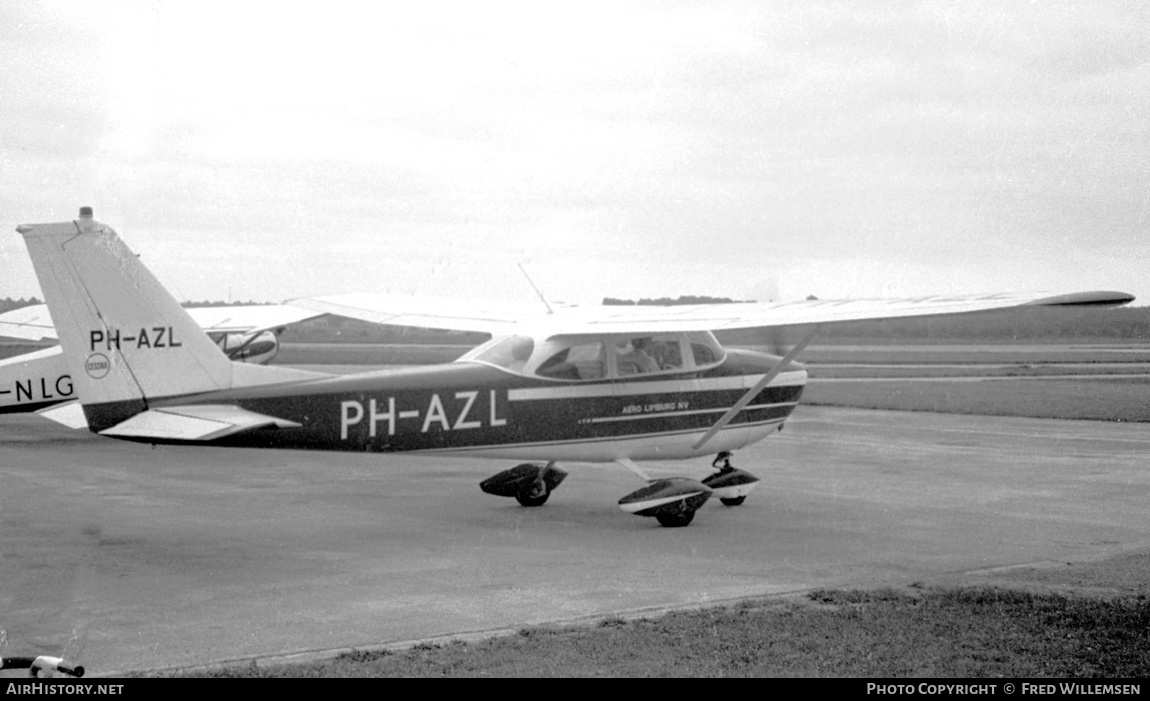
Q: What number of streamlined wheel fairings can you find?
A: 3